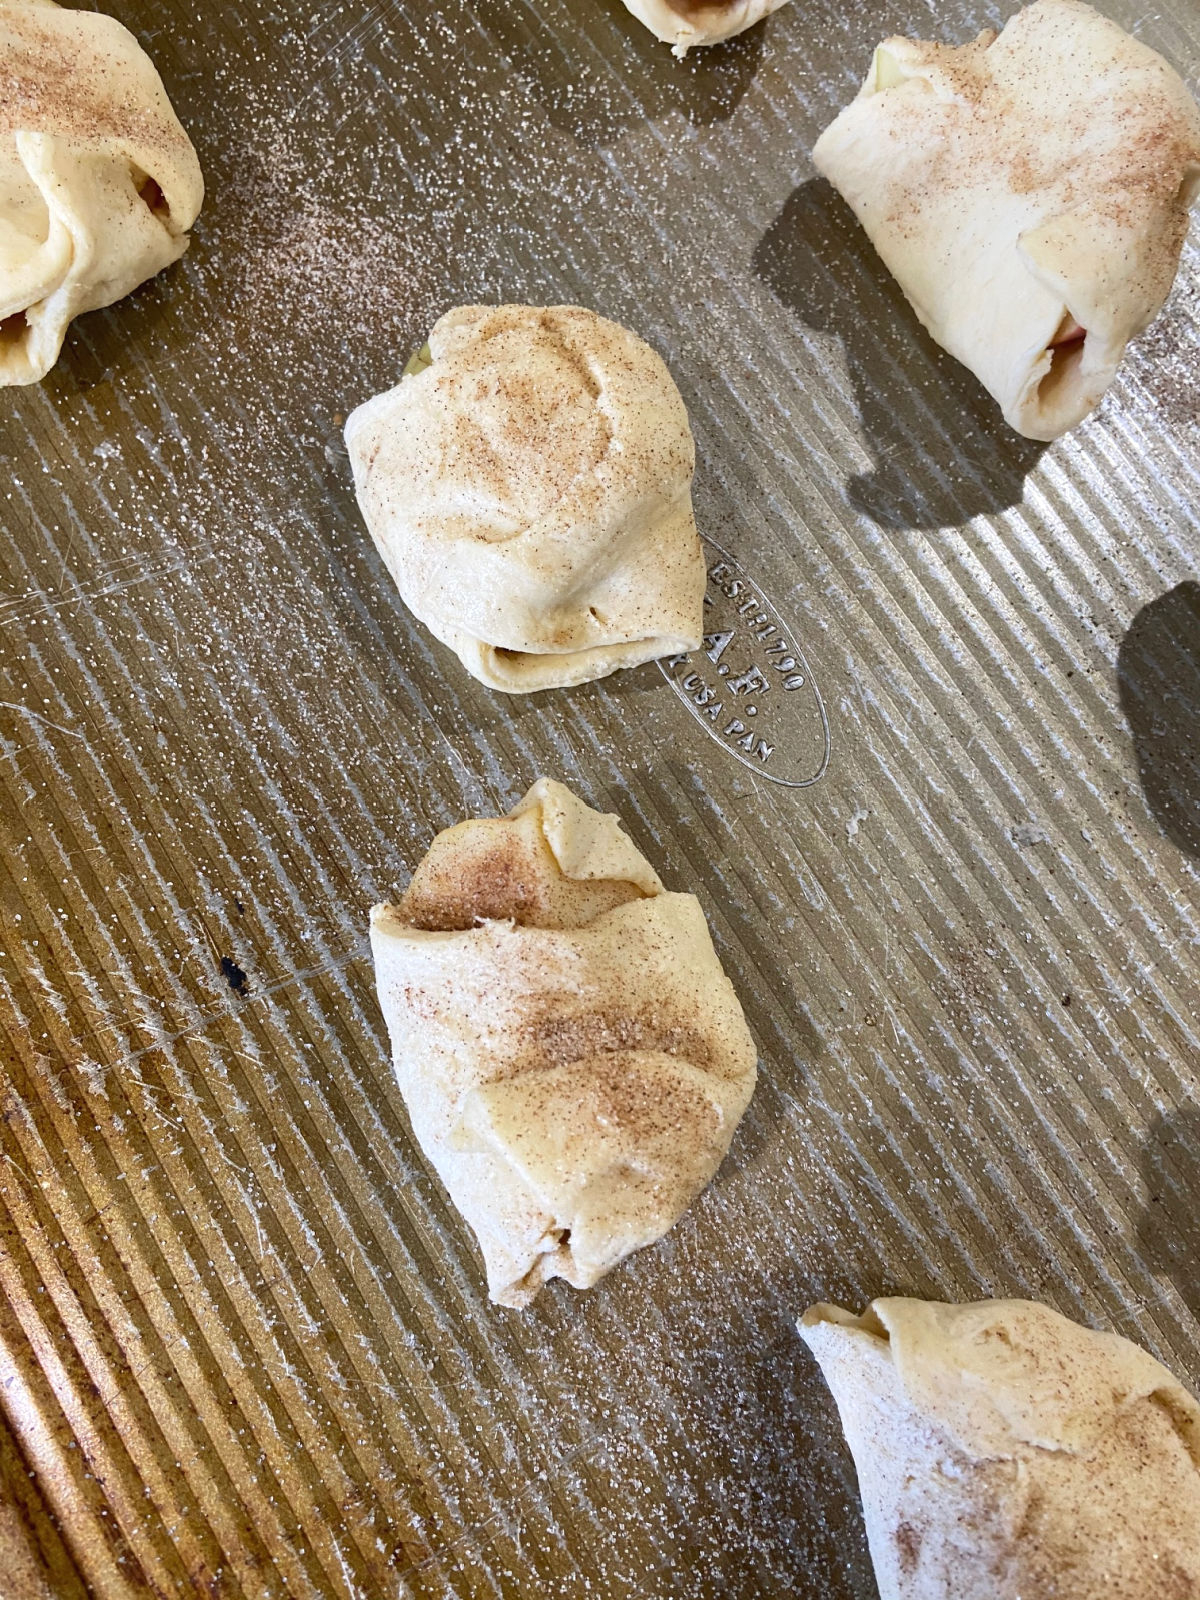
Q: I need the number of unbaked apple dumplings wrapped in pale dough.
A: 6